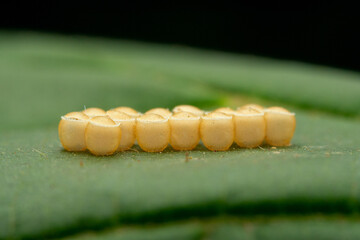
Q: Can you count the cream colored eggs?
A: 14